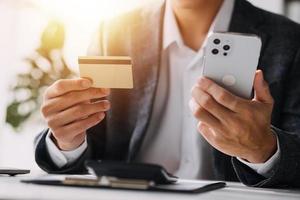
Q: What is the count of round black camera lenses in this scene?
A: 3